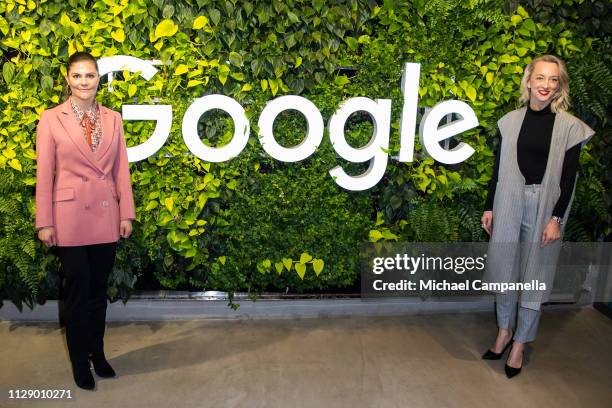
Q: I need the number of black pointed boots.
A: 2